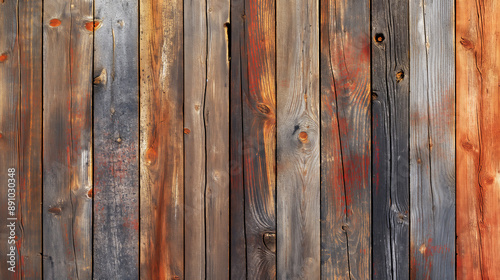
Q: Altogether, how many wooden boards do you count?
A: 11